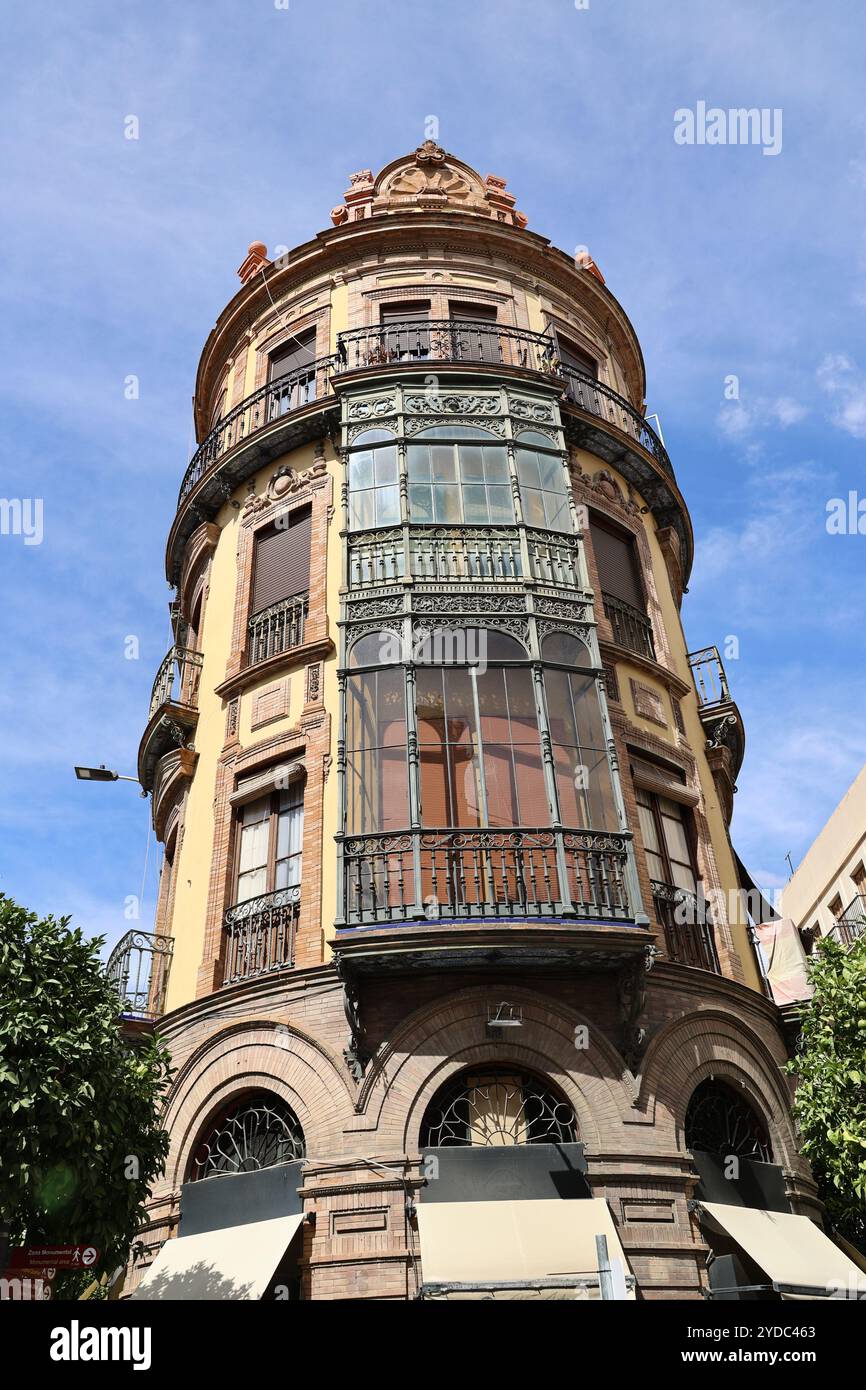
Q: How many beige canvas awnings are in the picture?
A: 3